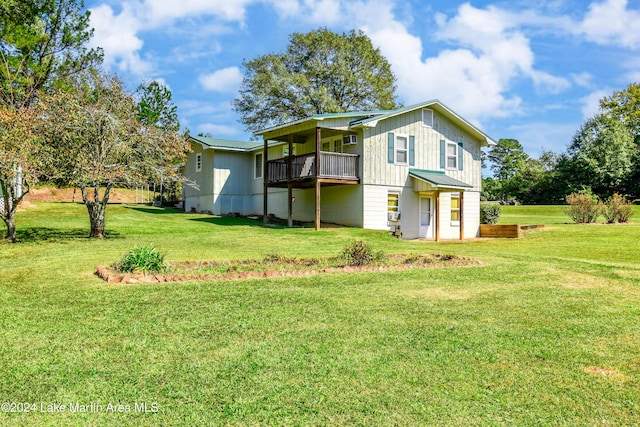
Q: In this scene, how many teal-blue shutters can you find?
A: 4